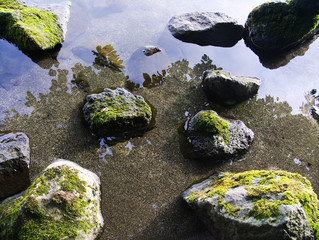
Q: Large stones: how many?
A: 9